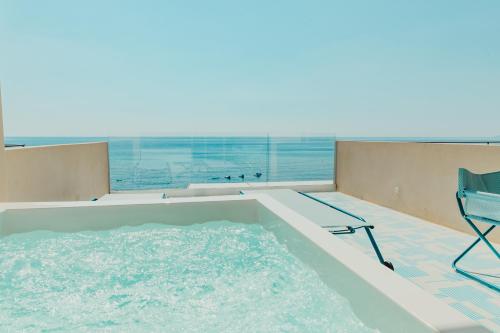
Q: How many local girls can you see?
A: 0